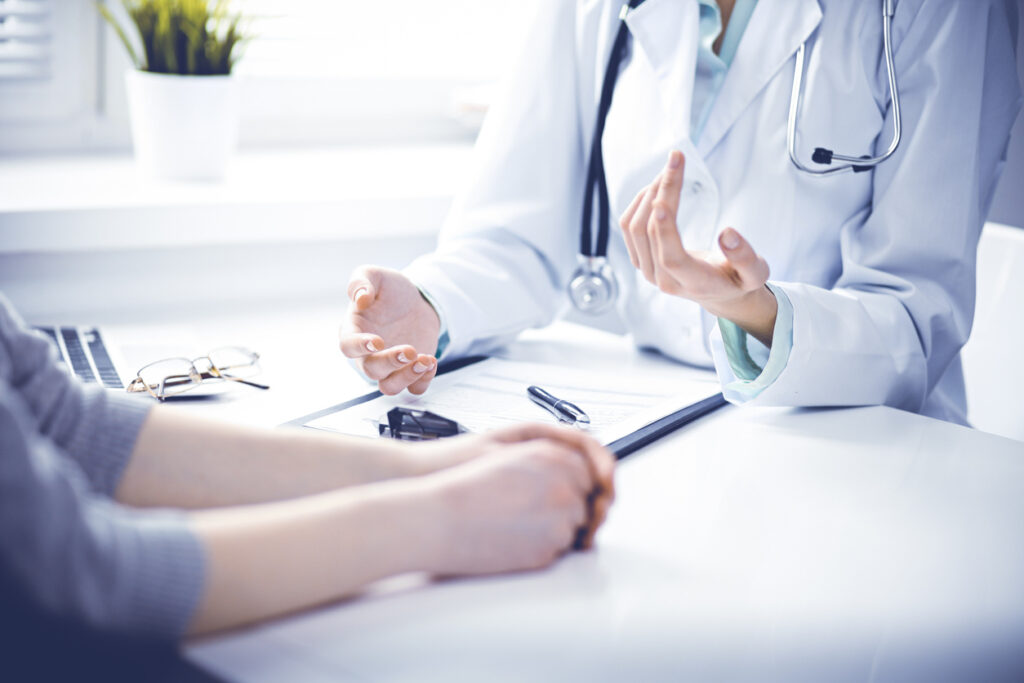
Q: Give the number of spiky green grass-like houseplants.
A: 1